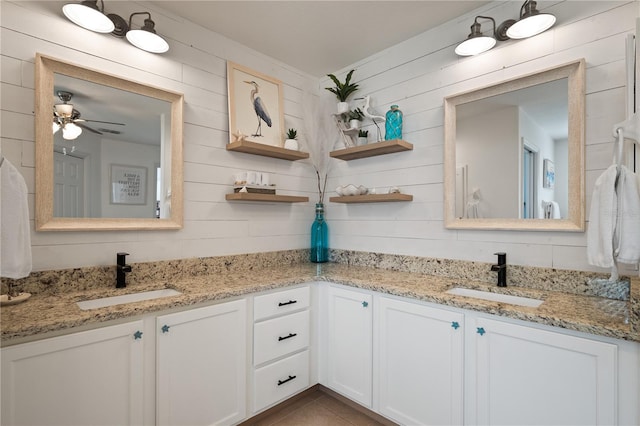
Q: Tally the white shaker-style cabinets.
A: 5